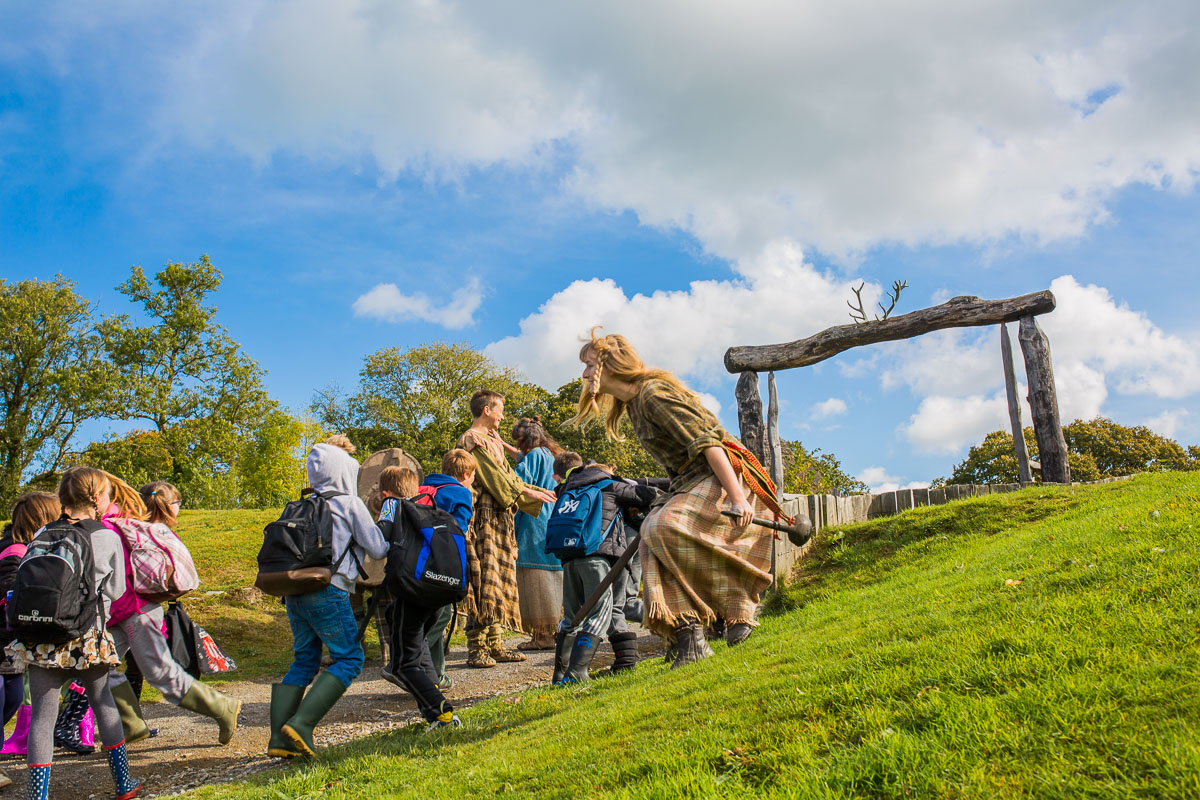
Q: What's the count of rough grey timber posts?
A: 4